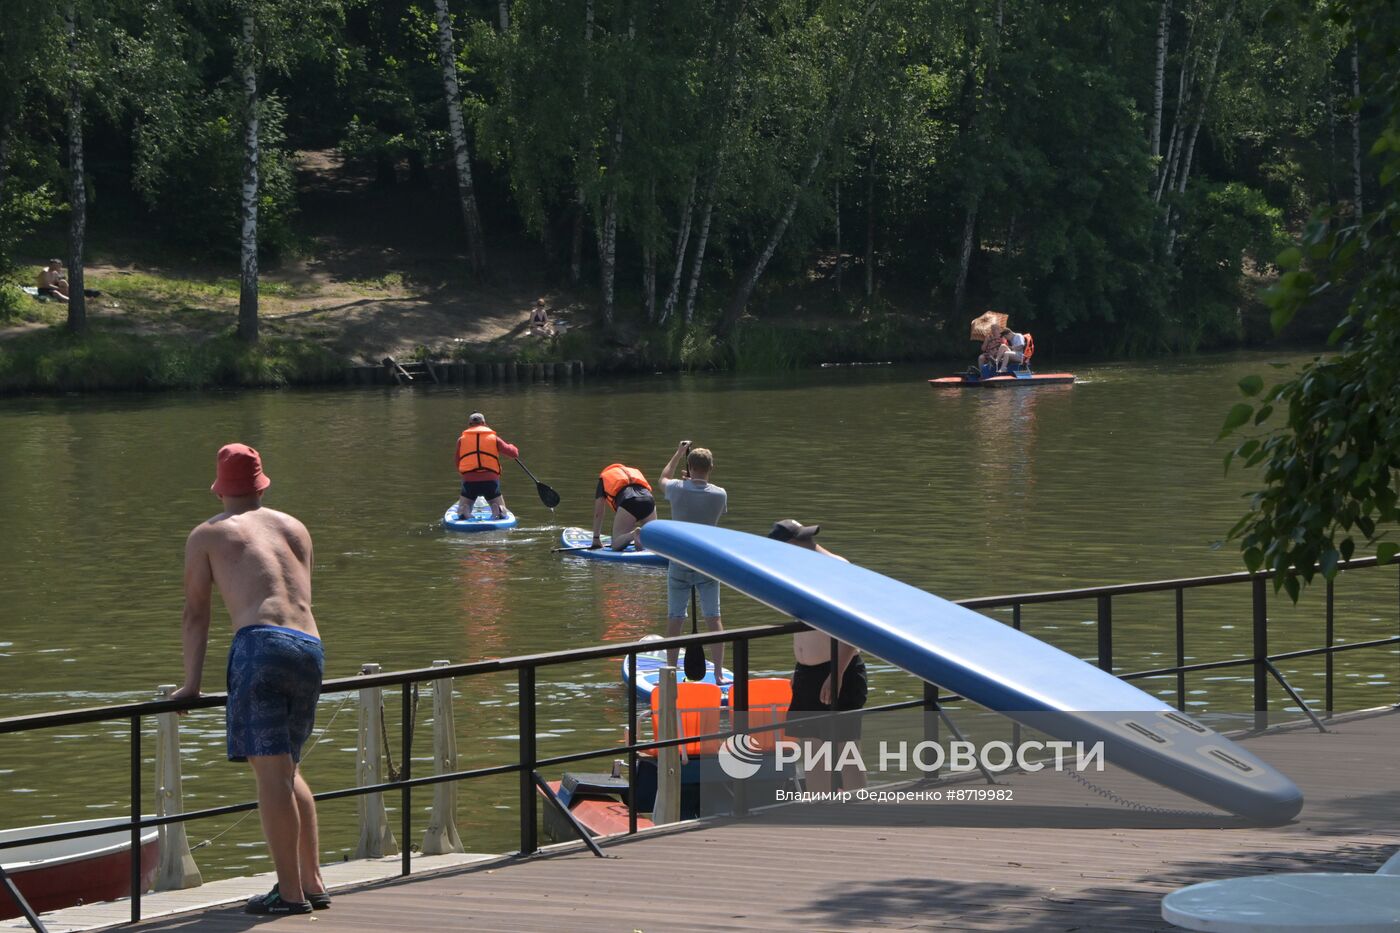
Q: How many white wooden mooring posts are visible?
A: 4